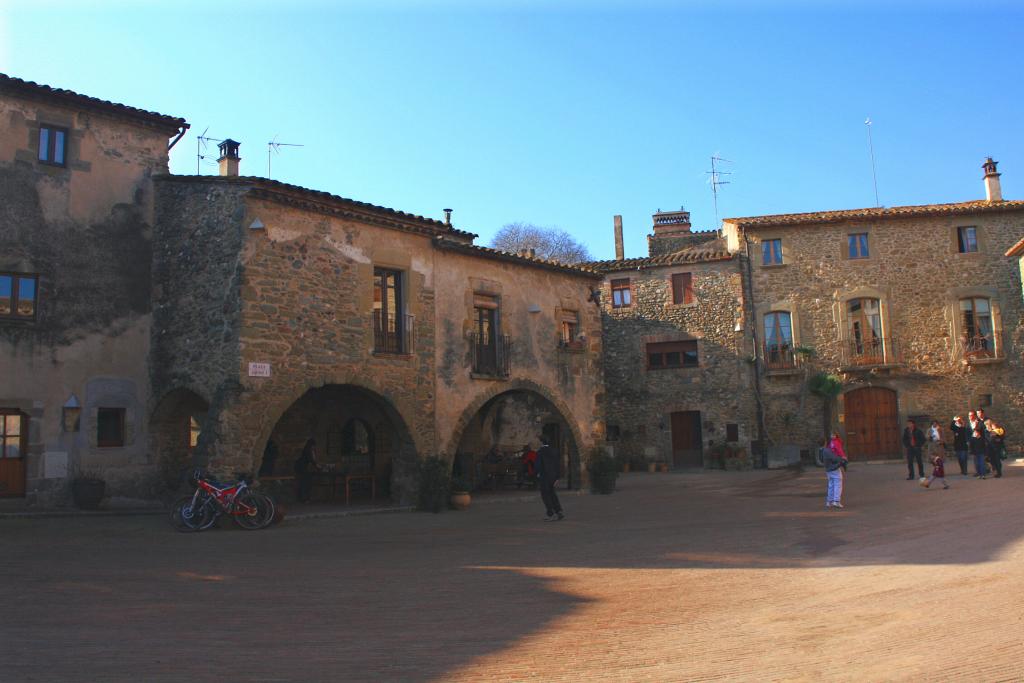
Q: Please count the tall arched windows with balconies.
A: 3